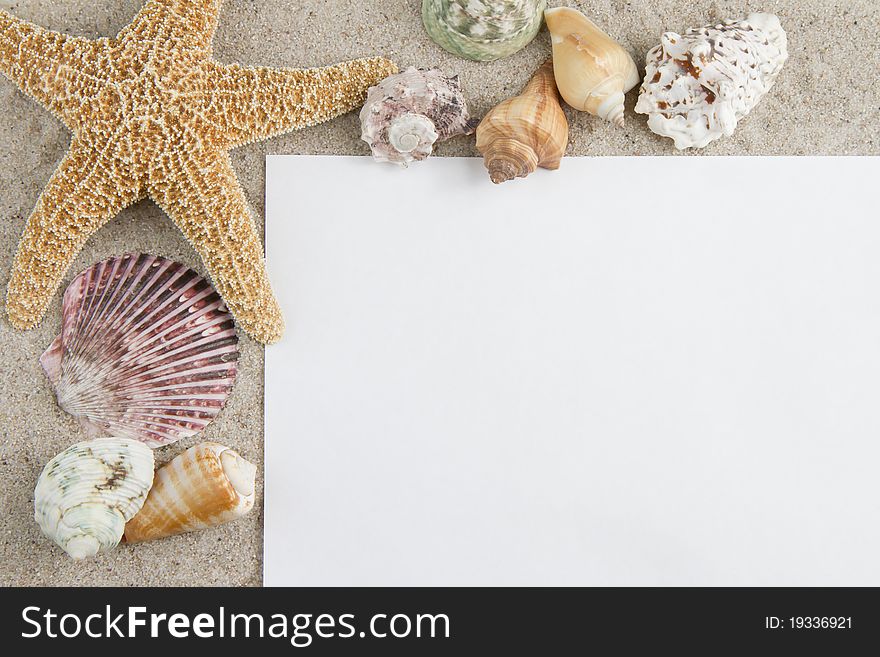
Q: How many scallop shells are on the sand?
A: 1